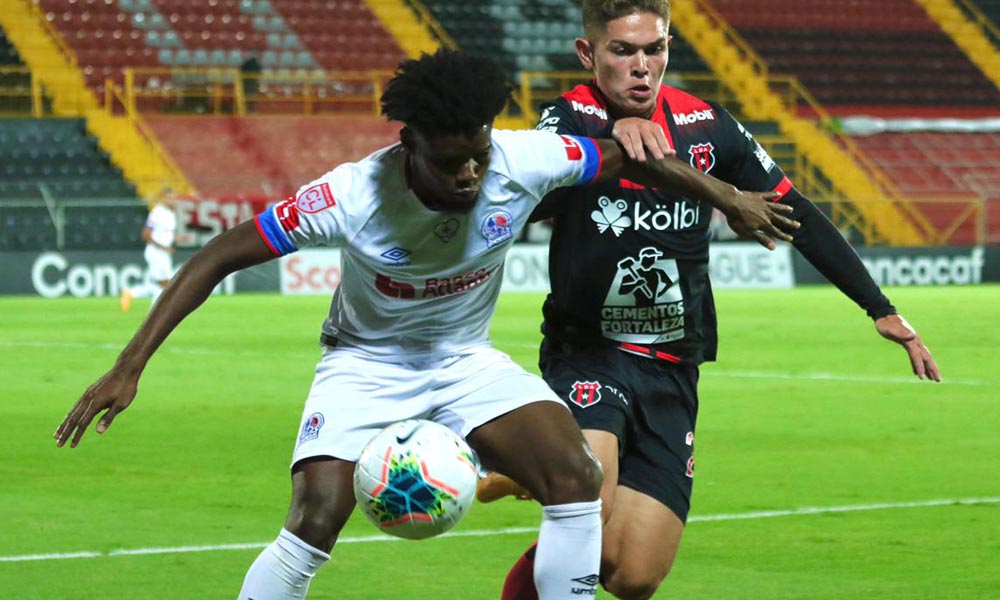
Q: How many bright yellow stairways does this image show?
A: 4